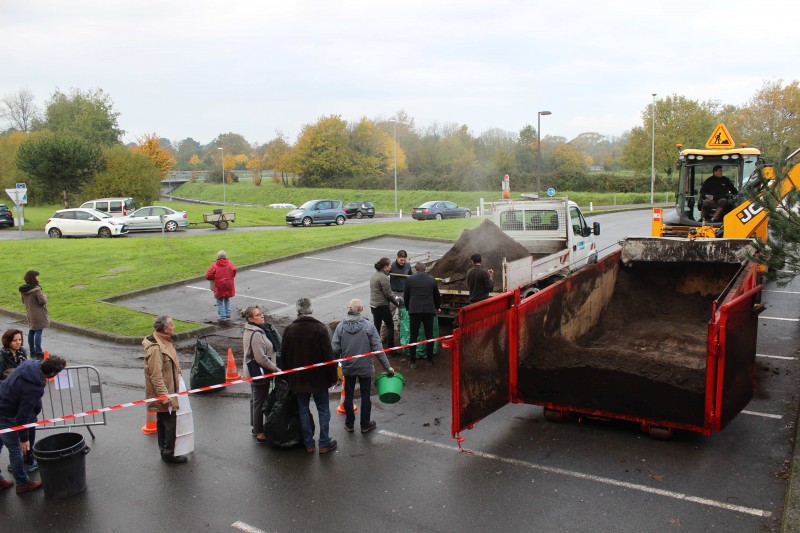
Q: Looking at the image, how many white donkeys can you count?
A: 0